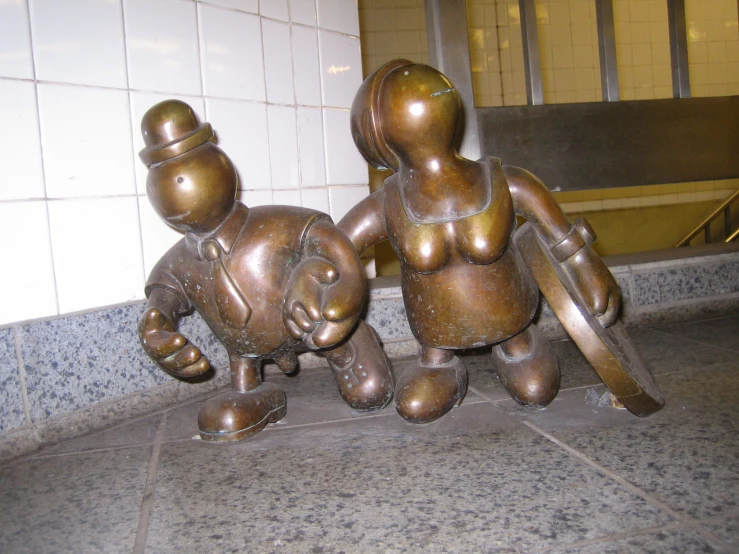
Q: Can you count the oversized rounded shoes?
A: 4